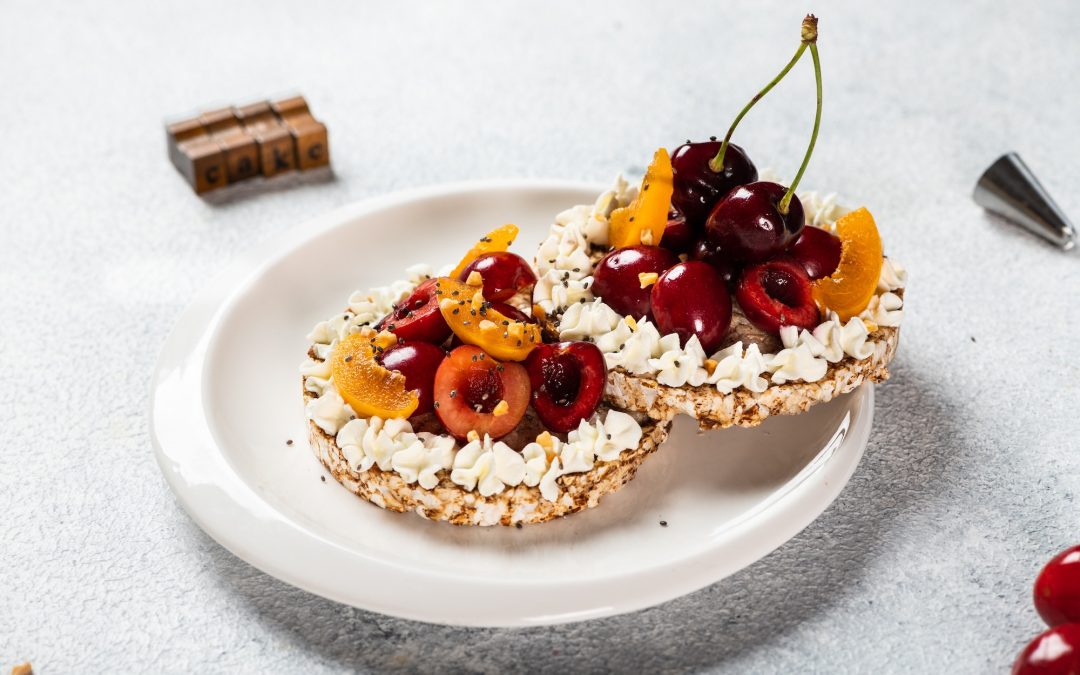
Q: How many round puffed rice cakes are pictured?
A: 2